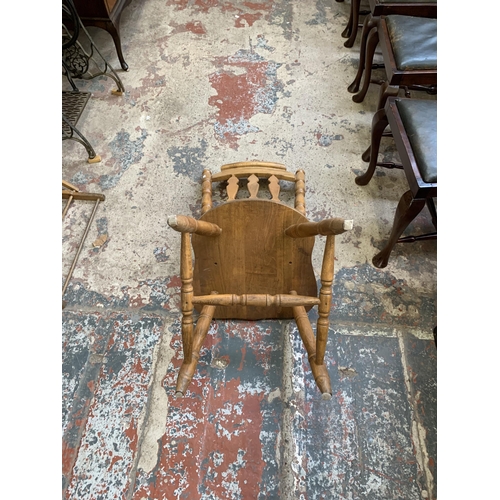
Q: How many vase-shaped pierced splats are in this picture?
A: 3